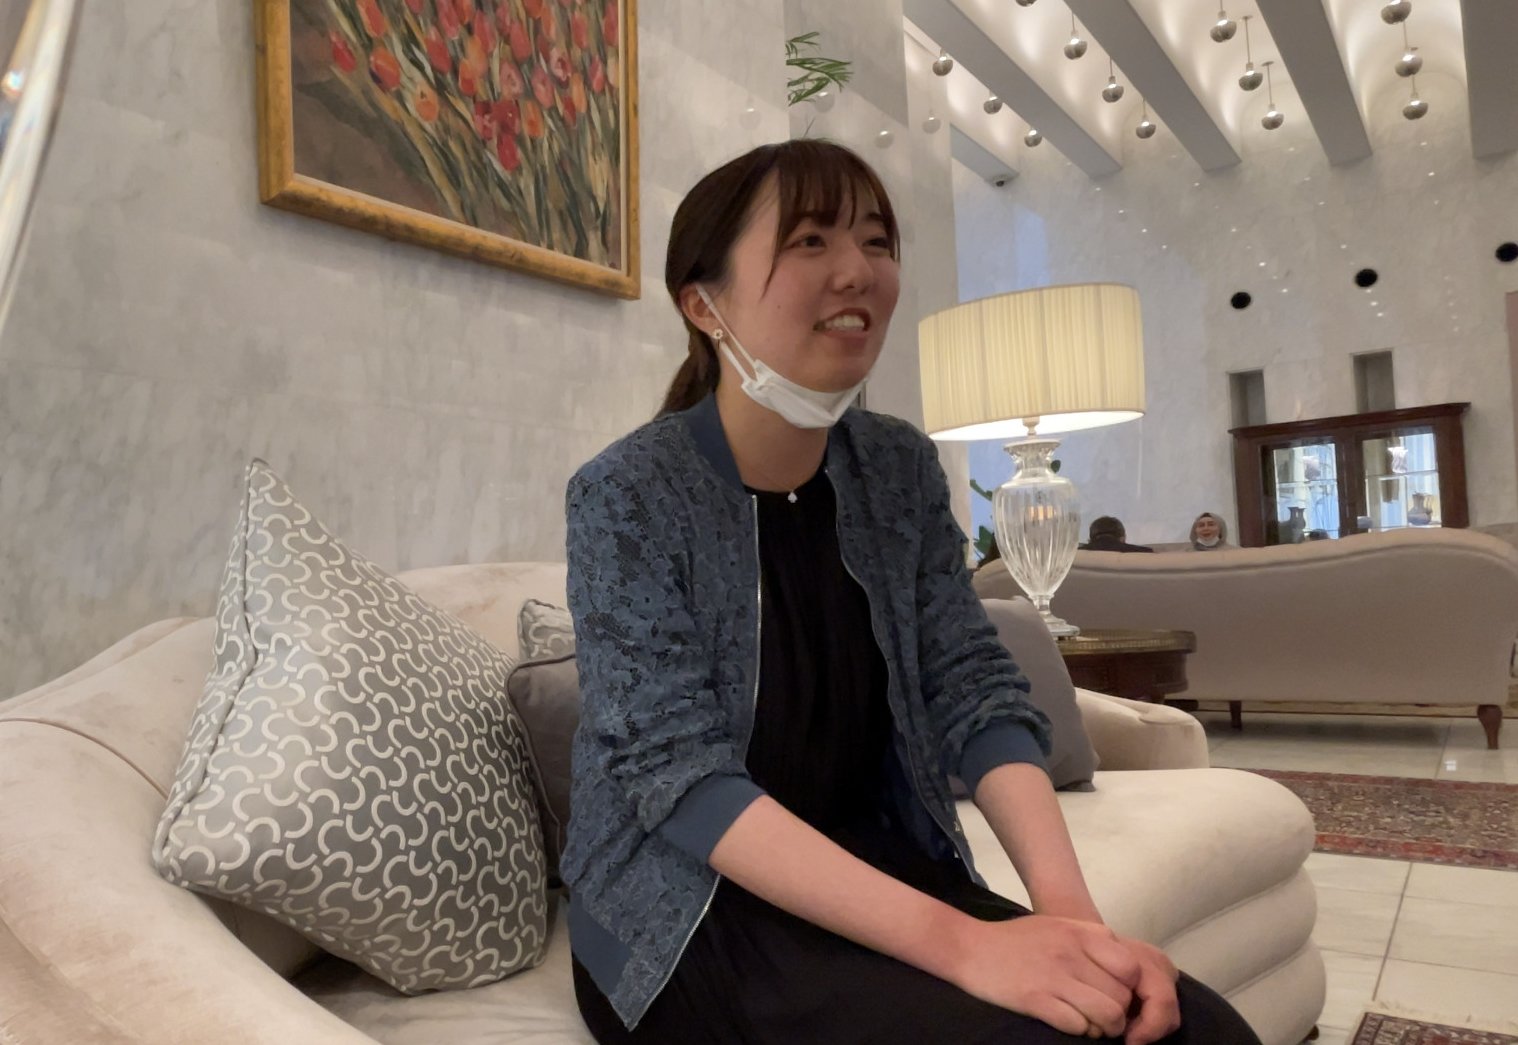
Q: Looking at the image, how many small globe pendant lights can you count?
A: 13